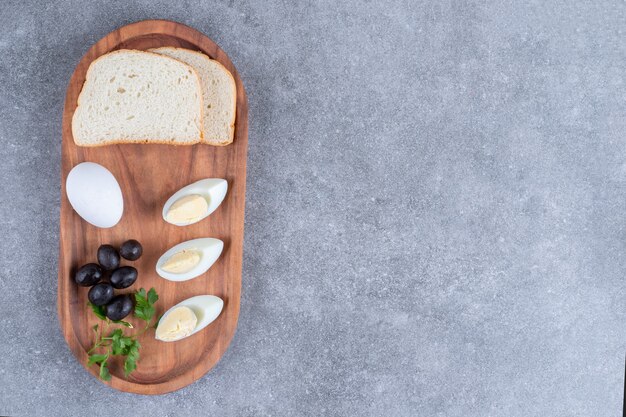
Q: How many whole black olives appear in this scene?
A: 6